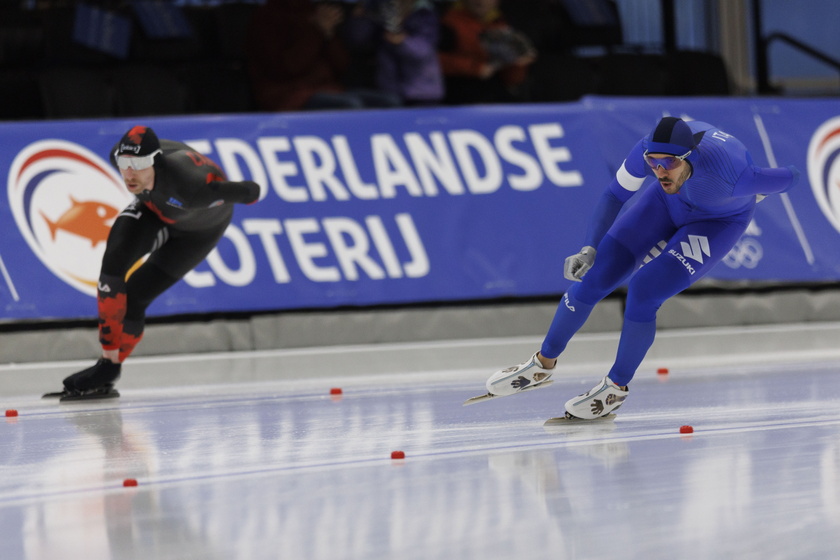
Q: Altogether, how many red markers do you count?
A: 6